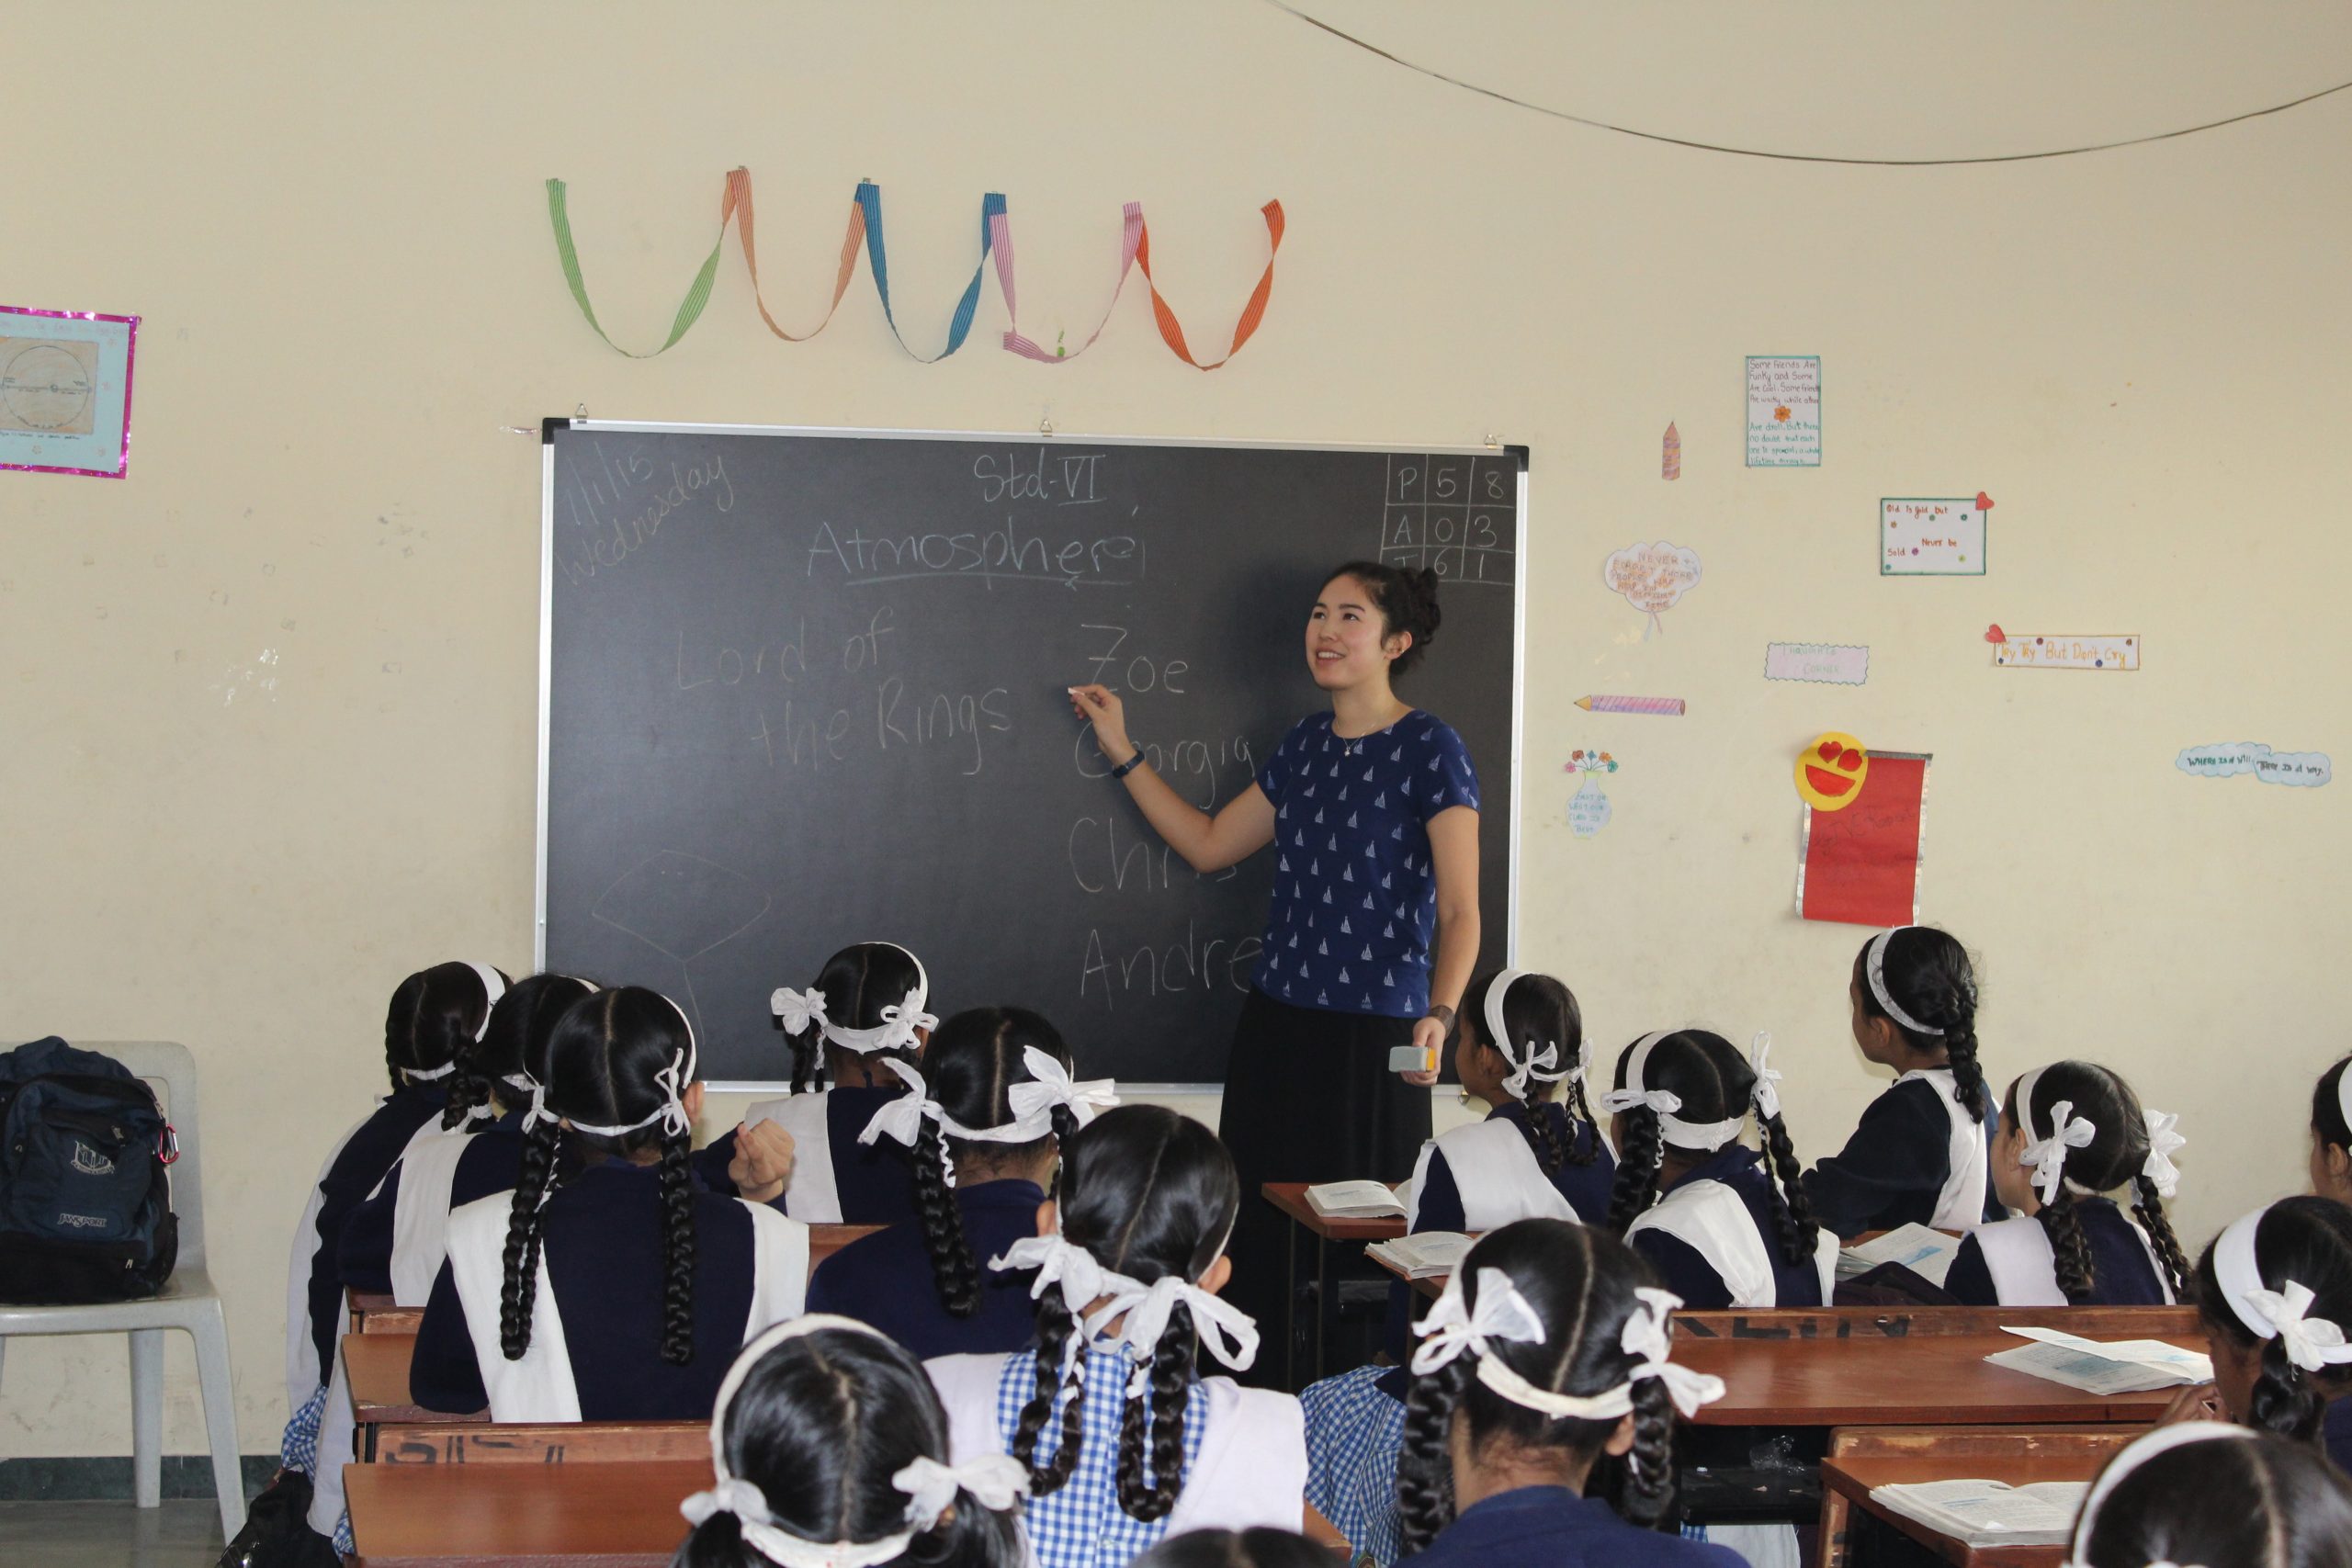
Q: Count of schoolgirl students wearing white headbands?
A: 15